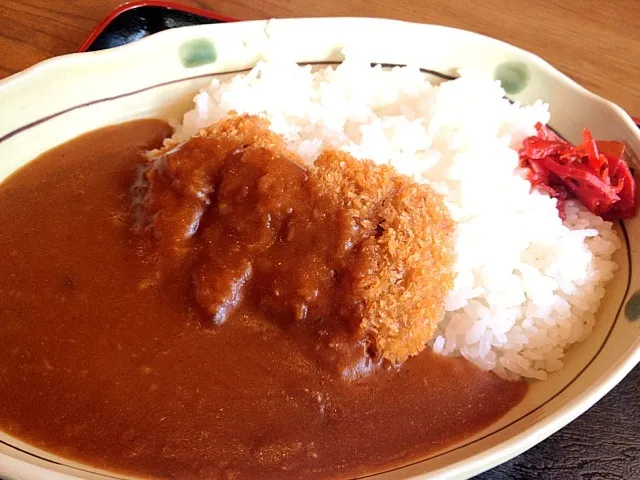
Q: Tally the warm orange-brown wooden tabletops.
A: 1